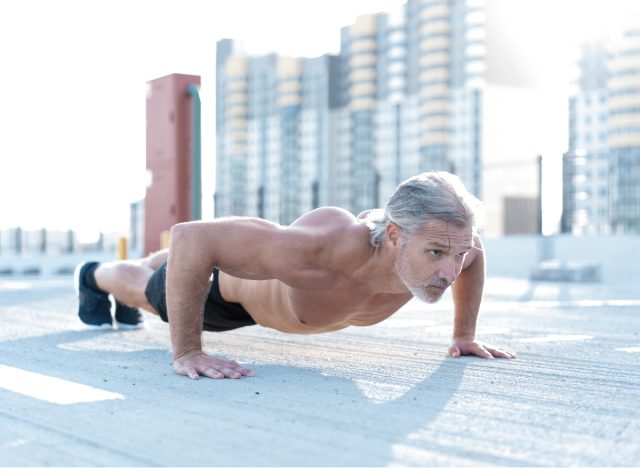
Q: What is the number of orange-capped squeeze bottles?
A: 0